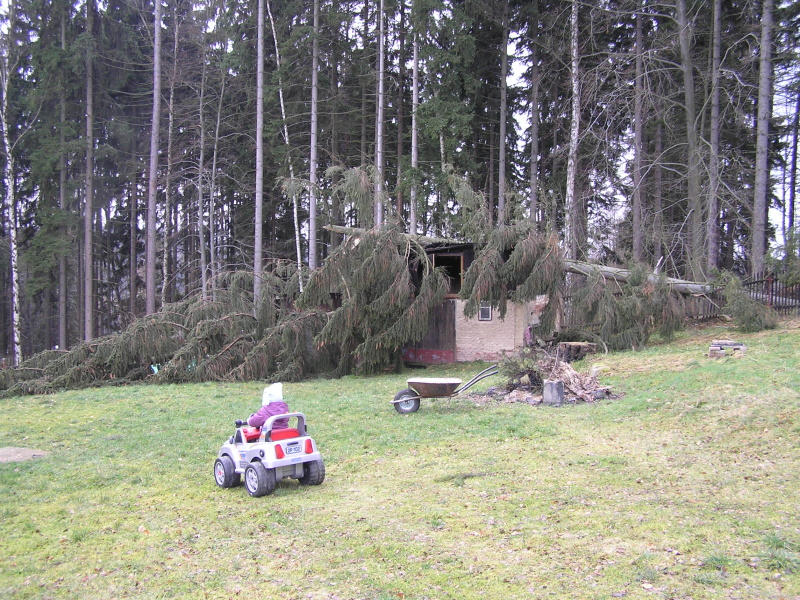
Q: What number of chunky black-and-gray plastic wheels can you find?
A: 3